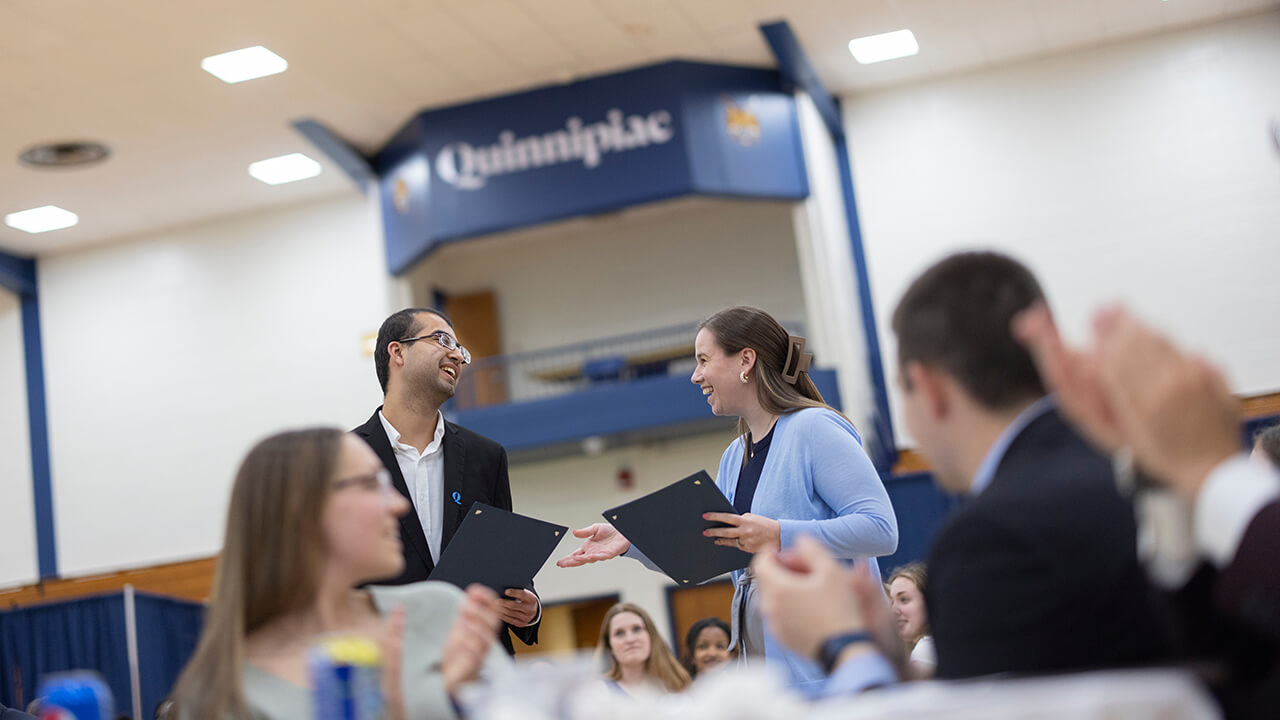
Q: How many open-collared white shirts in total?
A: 1